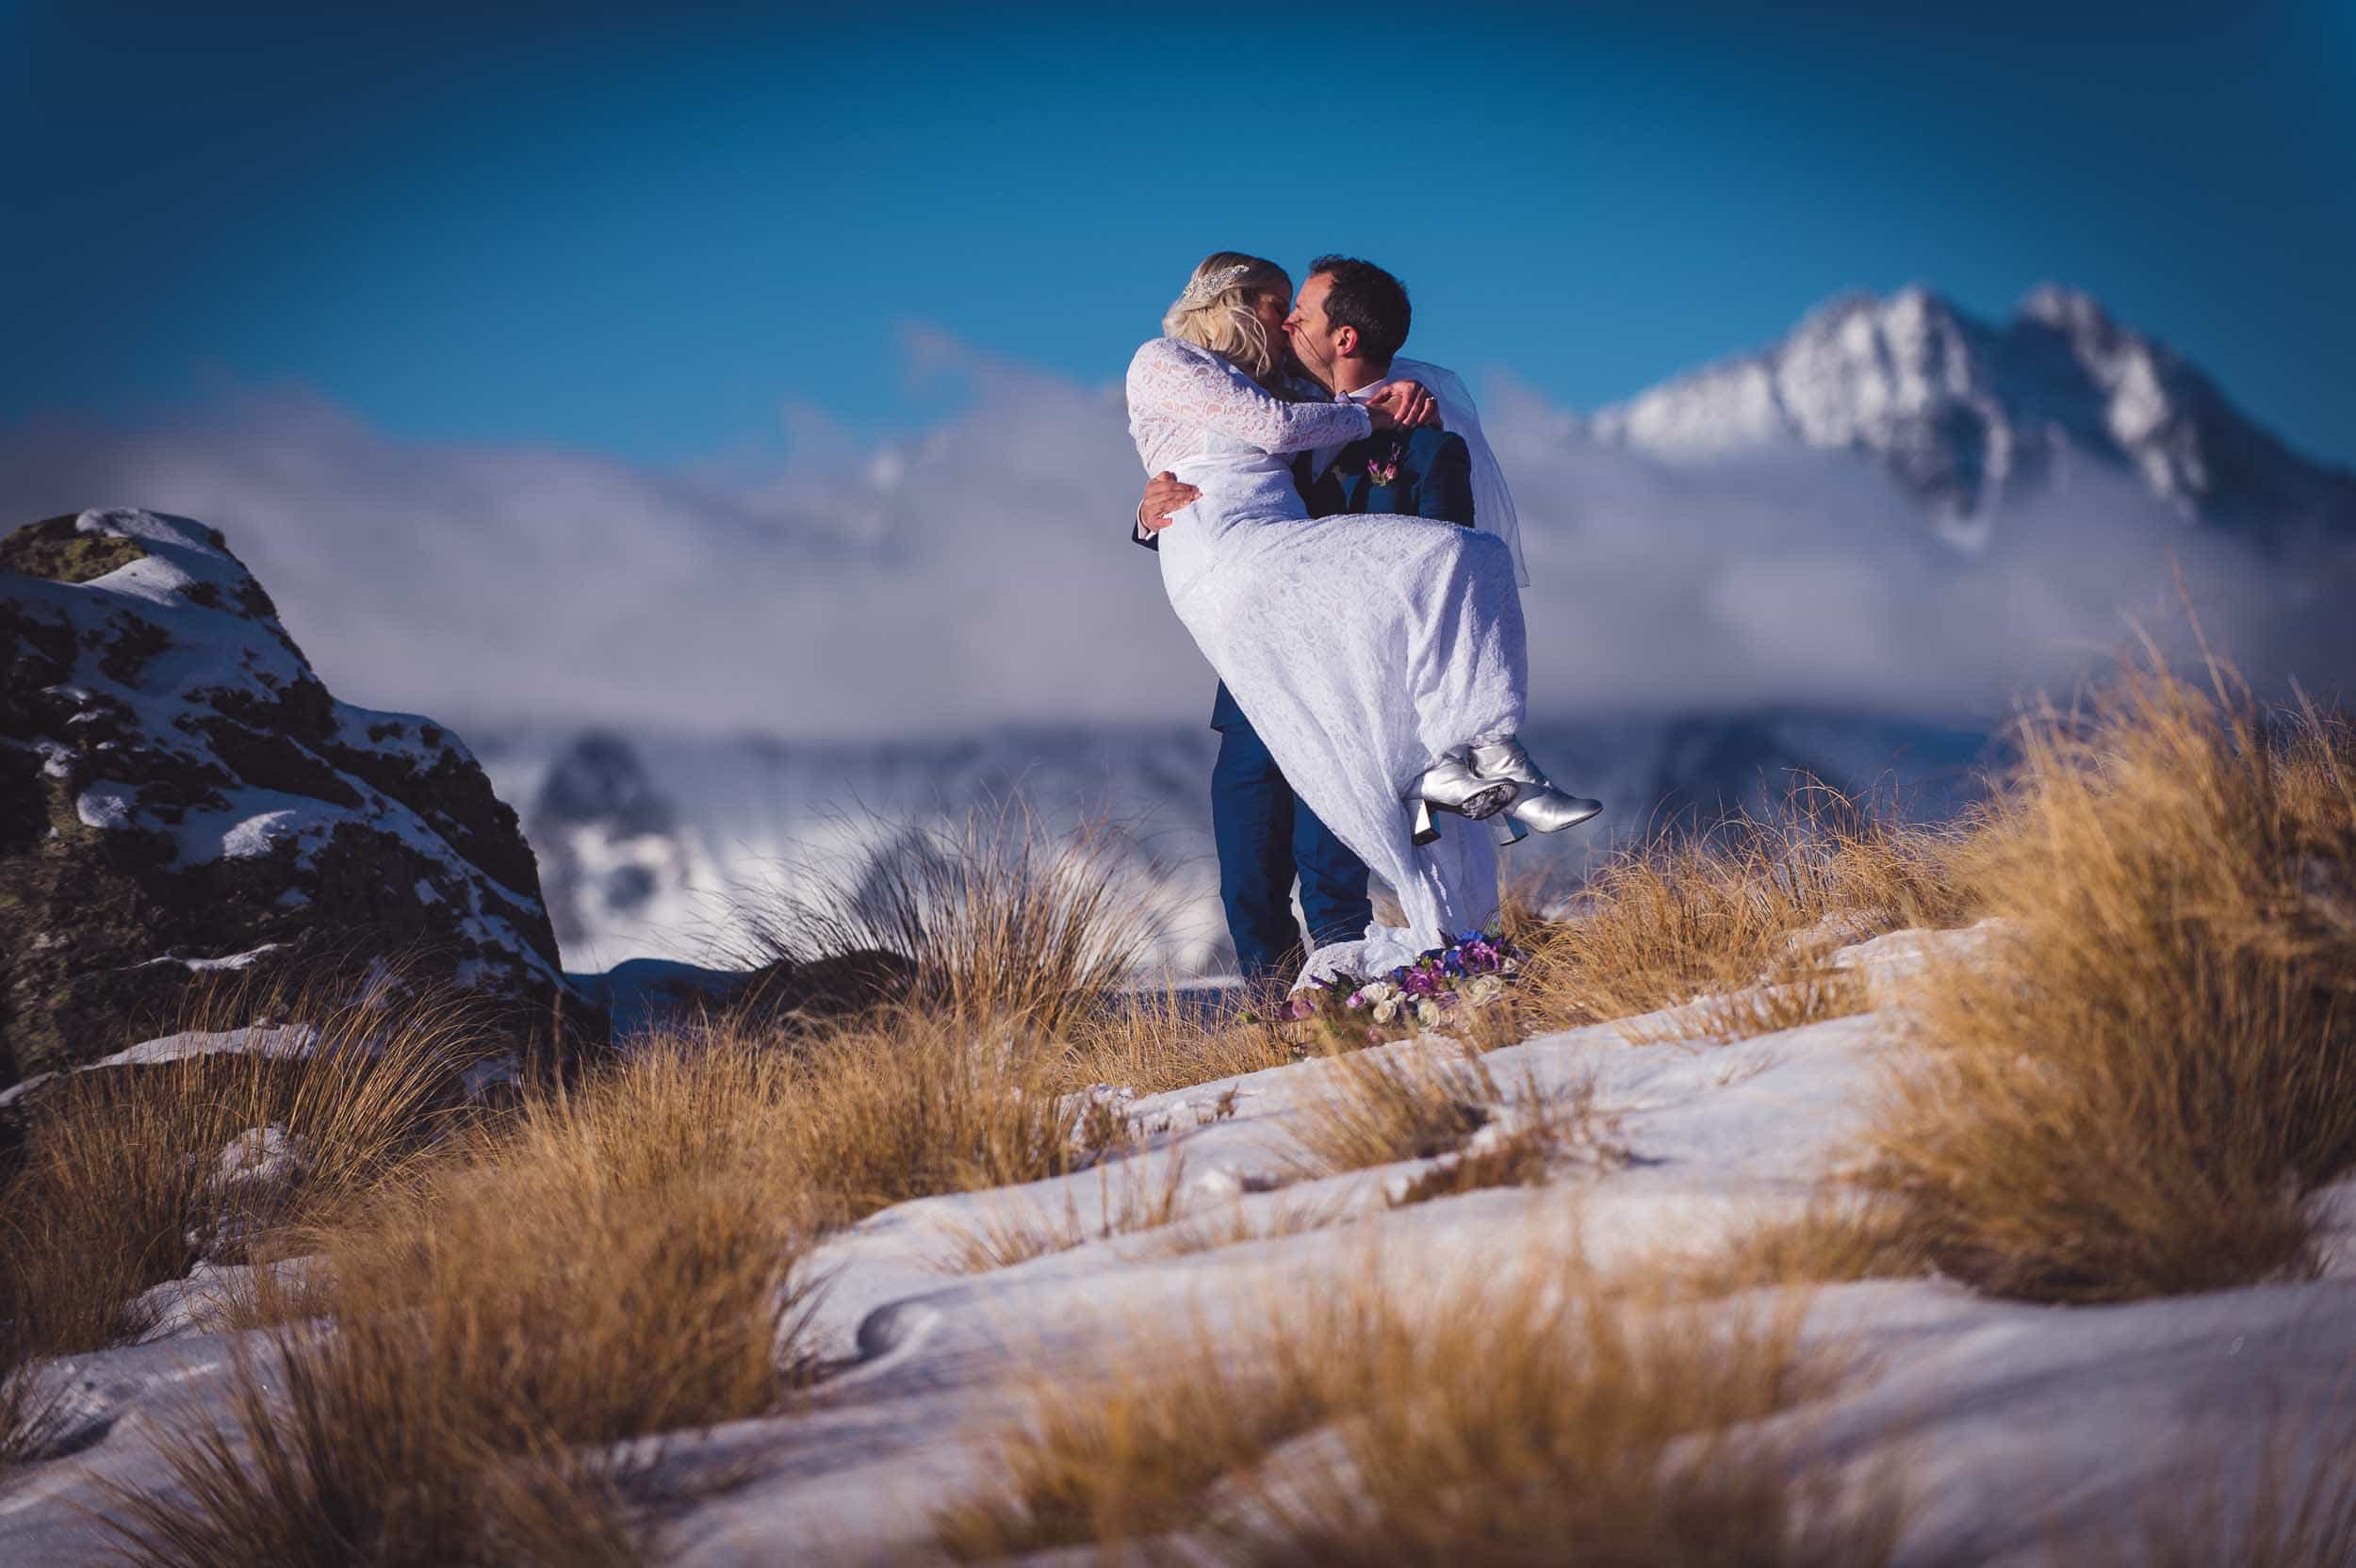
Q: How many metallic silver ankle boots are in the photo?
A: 2